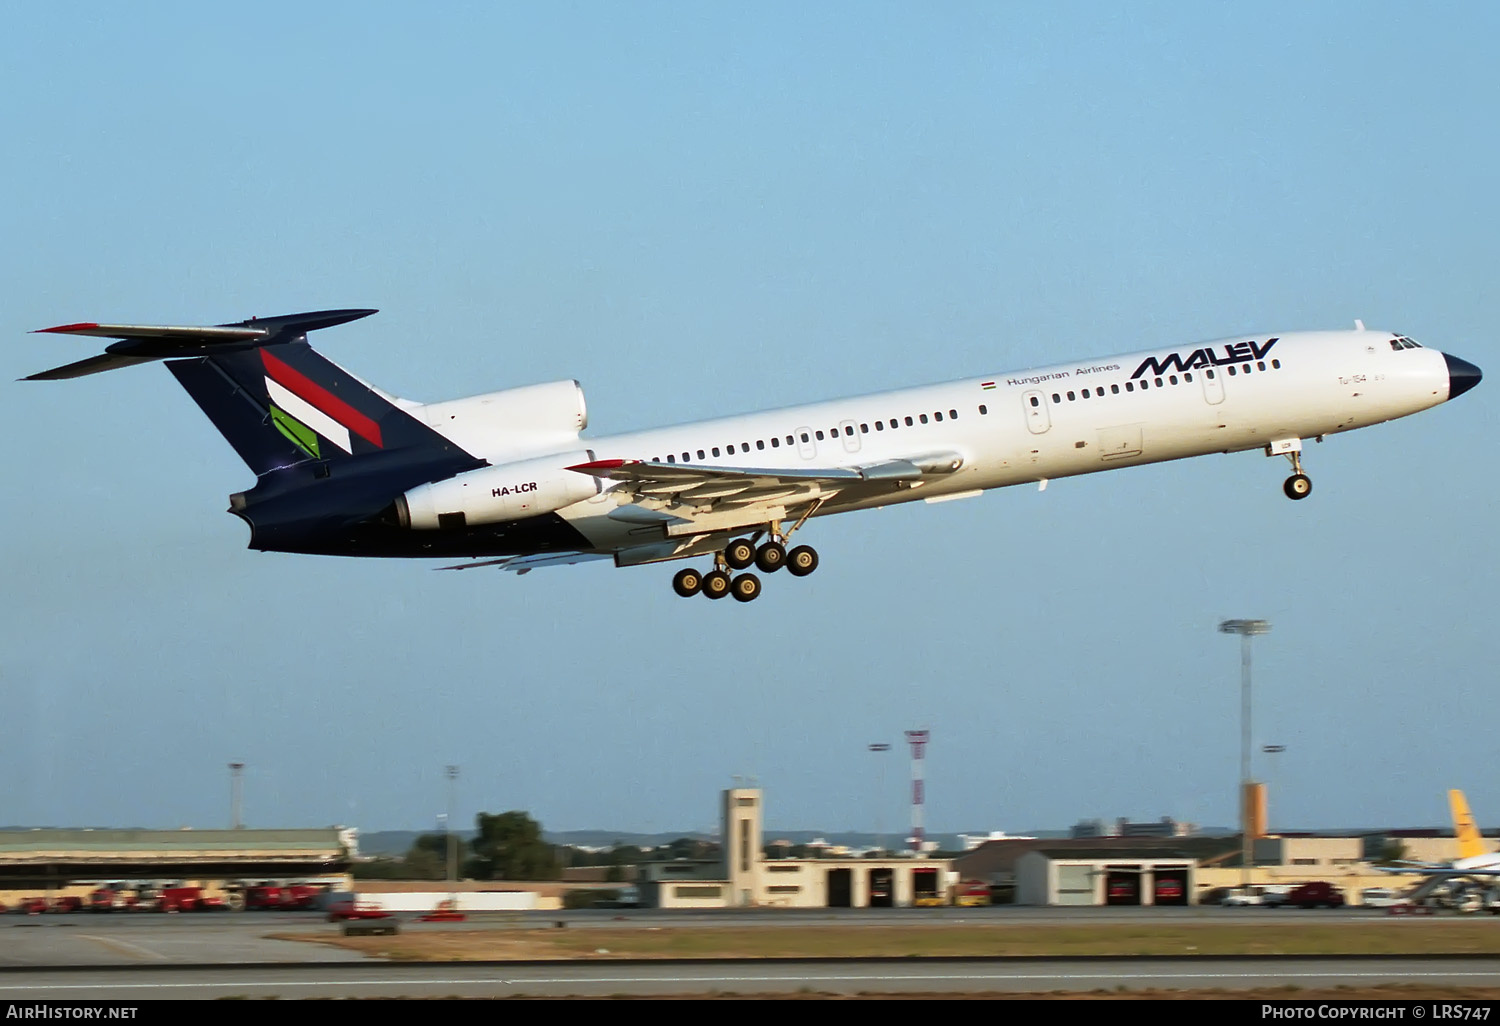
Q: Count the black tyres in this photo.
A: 7